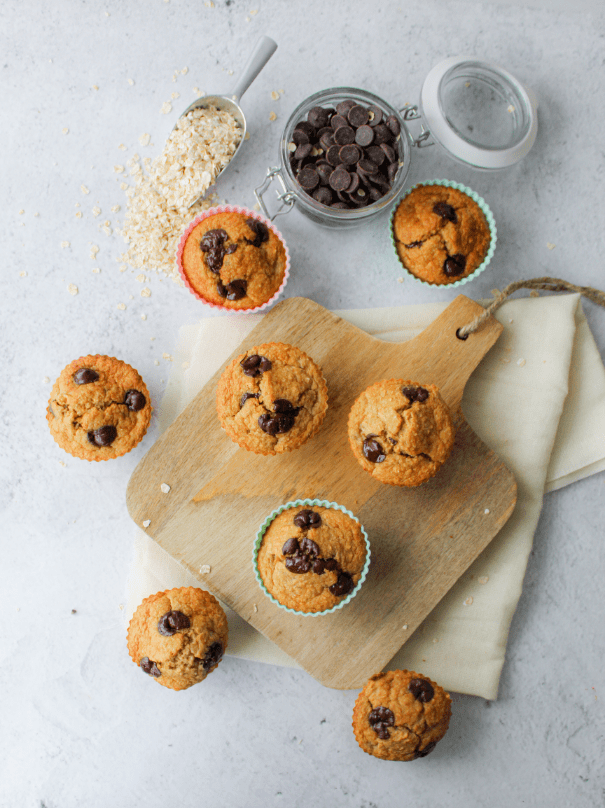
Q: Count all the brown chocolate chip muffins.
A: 8